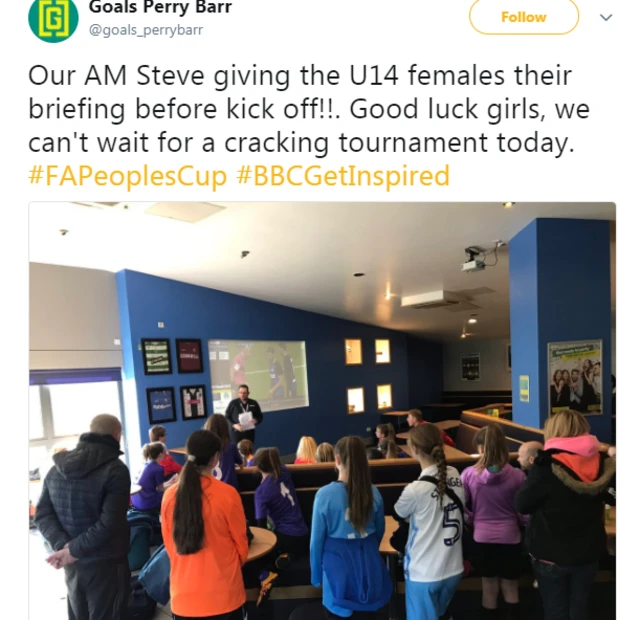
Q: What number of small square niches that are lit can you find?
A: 4